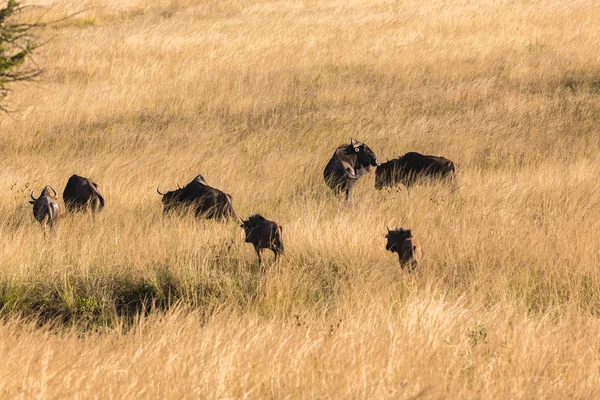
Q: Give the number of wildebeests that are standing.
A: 7